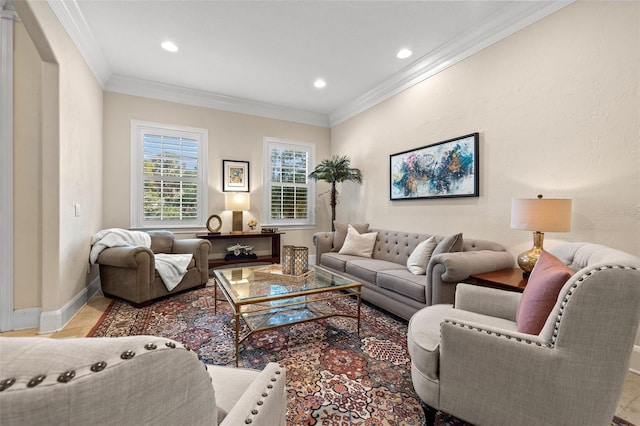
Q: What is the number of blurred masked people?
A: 0